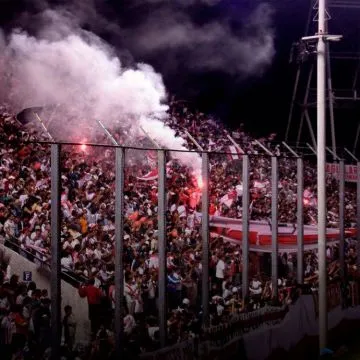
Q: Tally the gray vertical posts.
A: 9